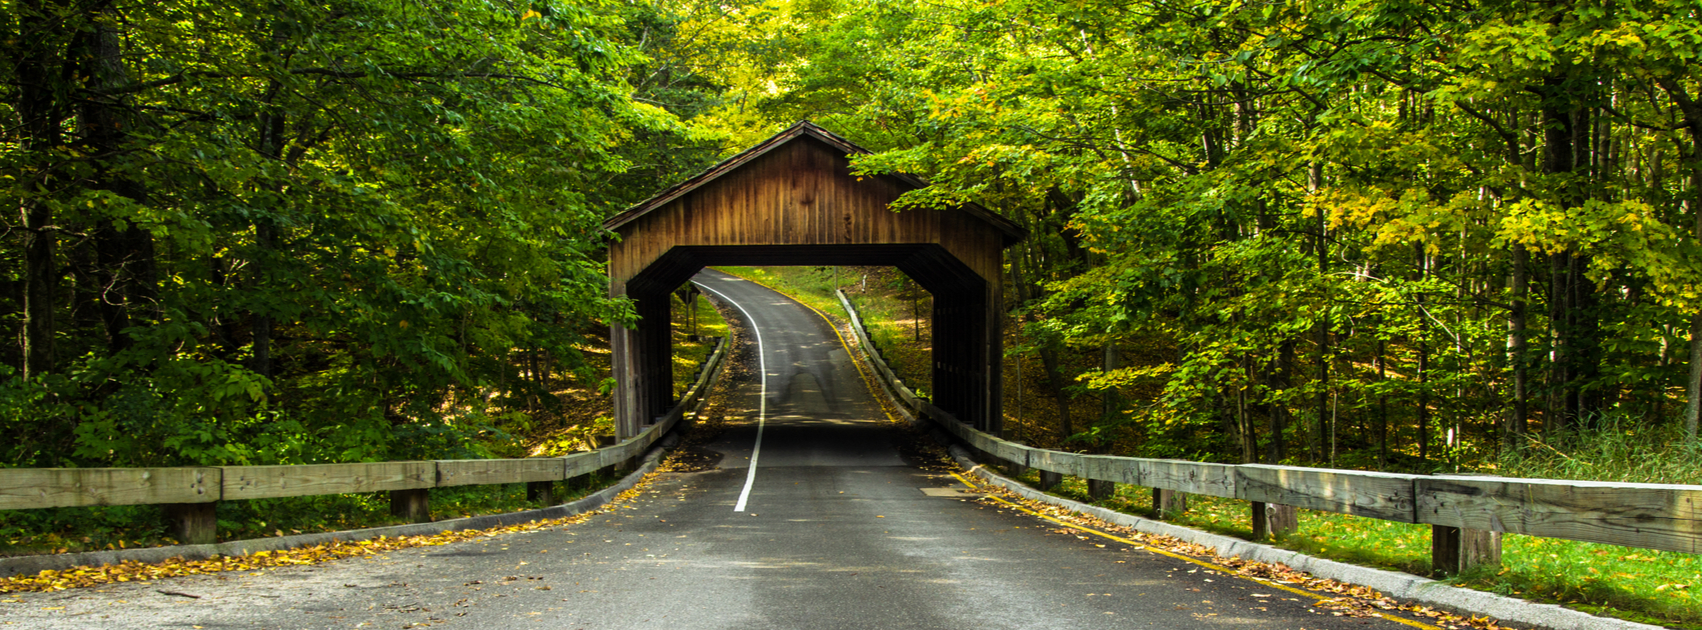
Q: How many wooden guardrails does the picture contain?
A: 2